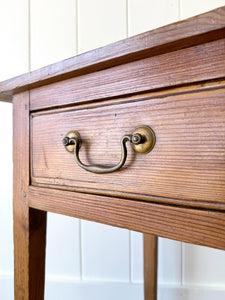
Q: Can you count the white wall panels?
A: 5